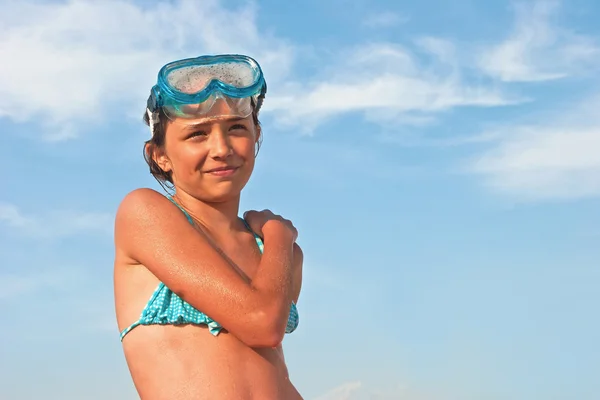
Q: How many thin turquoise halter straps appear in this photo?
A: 2